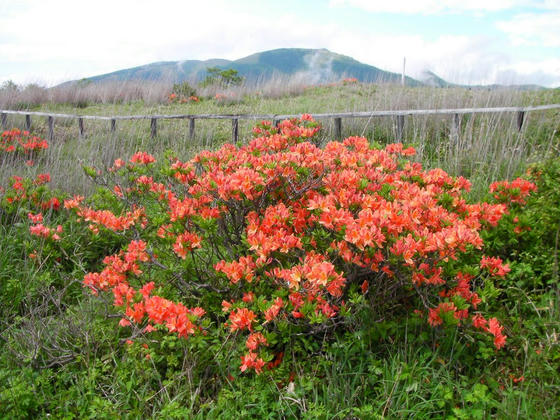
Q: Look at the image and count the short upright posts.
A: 13